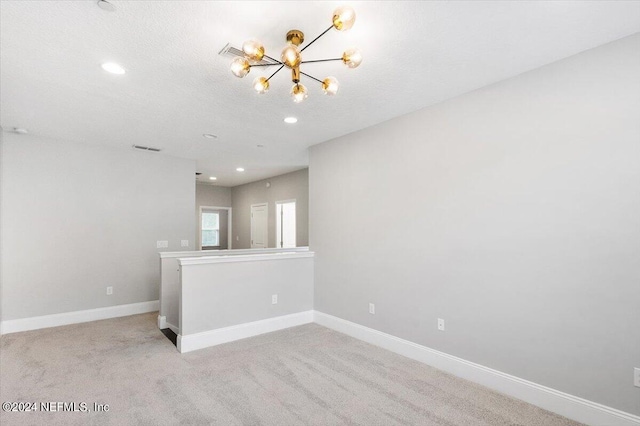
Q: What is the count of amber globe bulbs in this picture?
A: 8